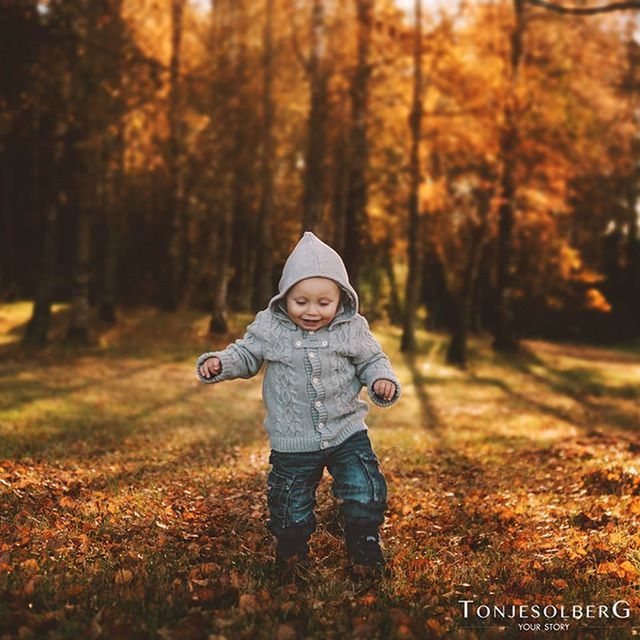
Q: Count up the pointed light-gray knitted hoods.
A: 1